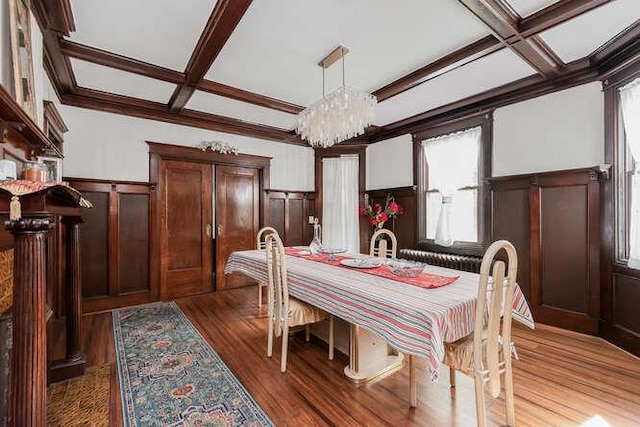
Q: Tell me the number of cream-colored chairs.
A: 4